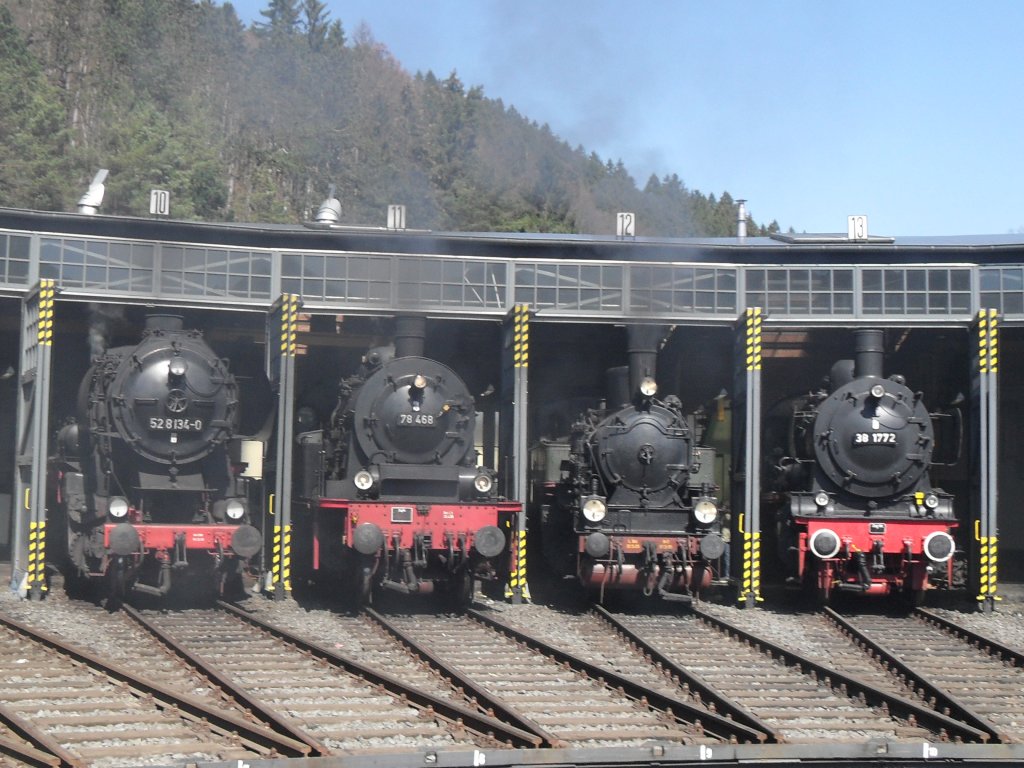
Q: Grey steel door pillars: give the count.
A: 5